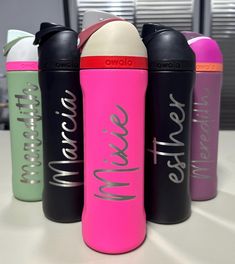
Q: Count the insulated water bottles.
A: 5